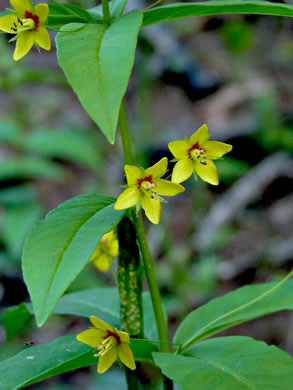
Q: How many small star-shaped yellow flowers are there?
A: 5